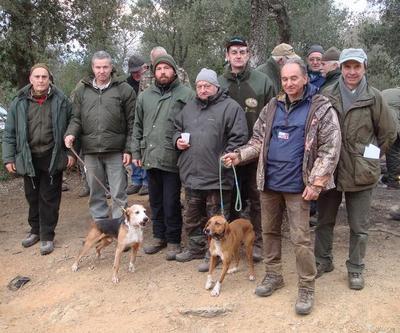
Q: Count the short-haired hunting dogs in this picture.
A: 2